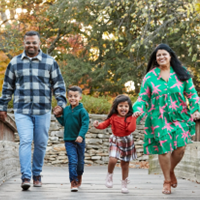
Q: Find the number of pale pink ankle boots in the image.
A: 2